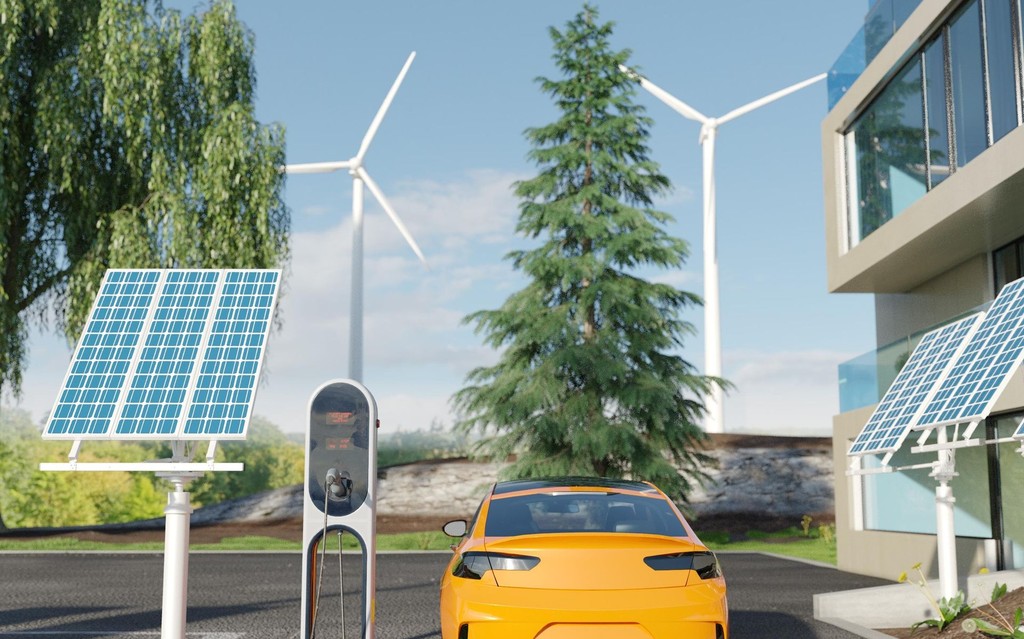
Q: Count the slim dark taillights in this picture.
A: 2